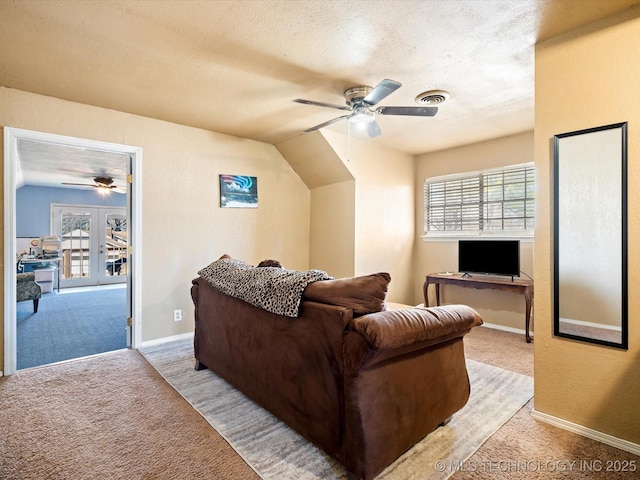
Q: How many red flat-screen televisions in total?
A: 0